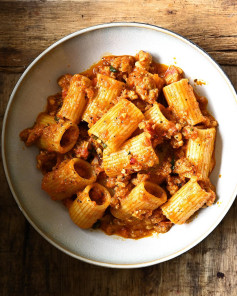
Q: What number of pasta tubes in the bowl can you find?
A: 12